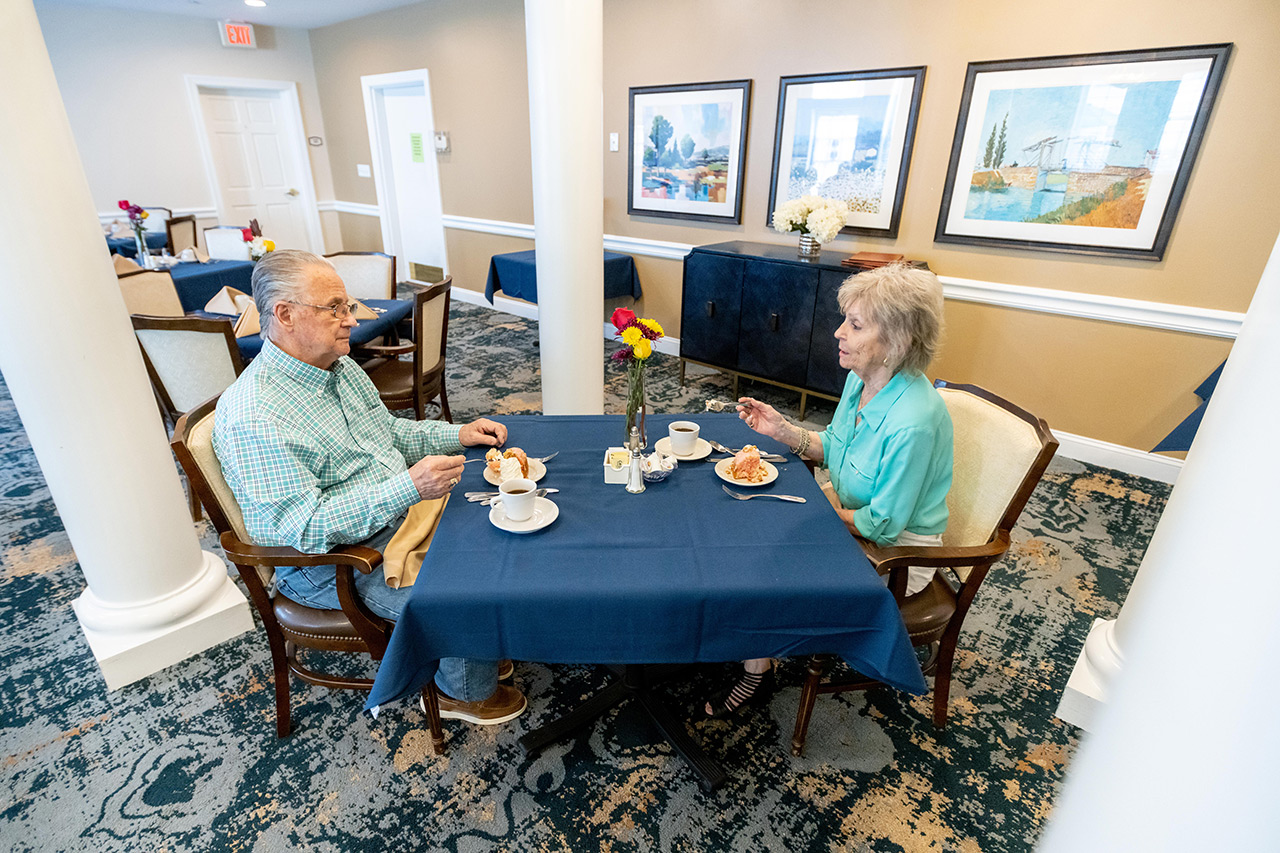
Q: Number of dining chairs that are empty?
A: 7